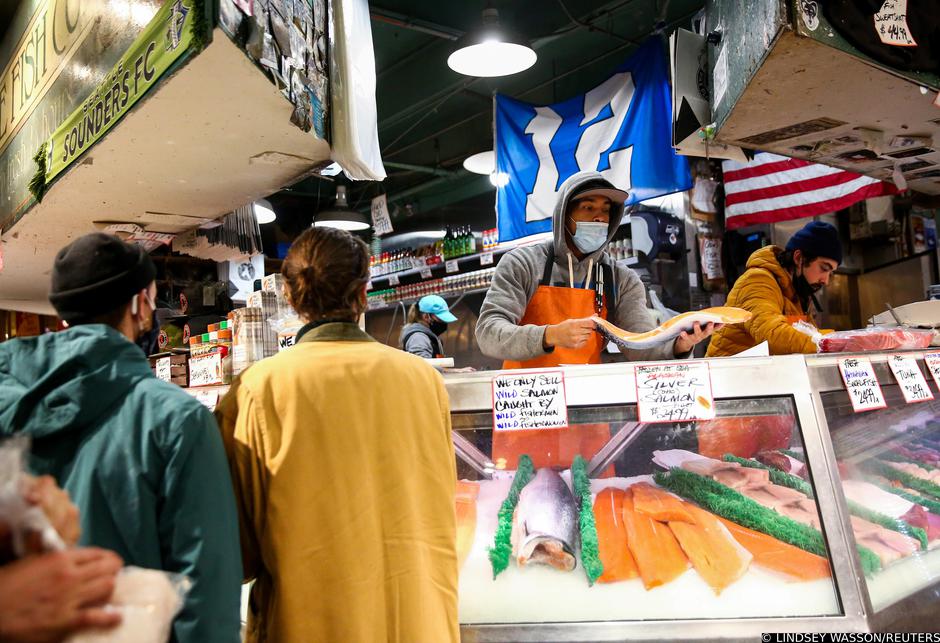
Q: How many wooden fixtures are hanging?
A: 2